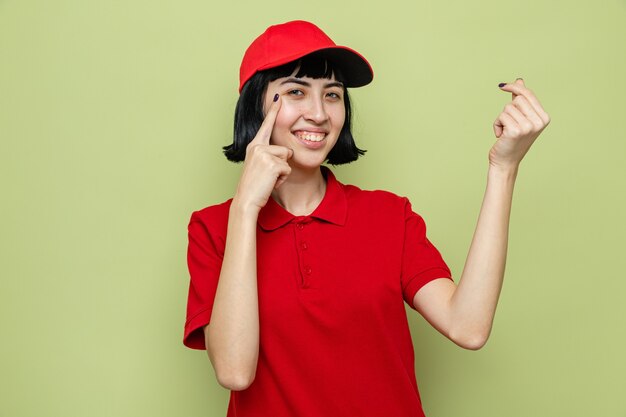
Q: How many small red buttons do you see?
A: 3